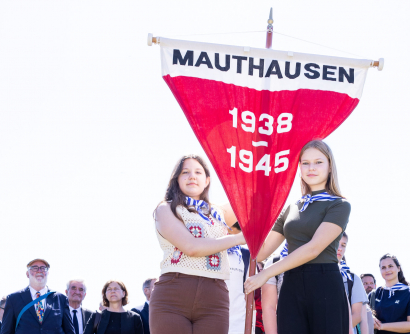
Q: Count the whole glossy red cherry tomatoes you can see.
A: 0